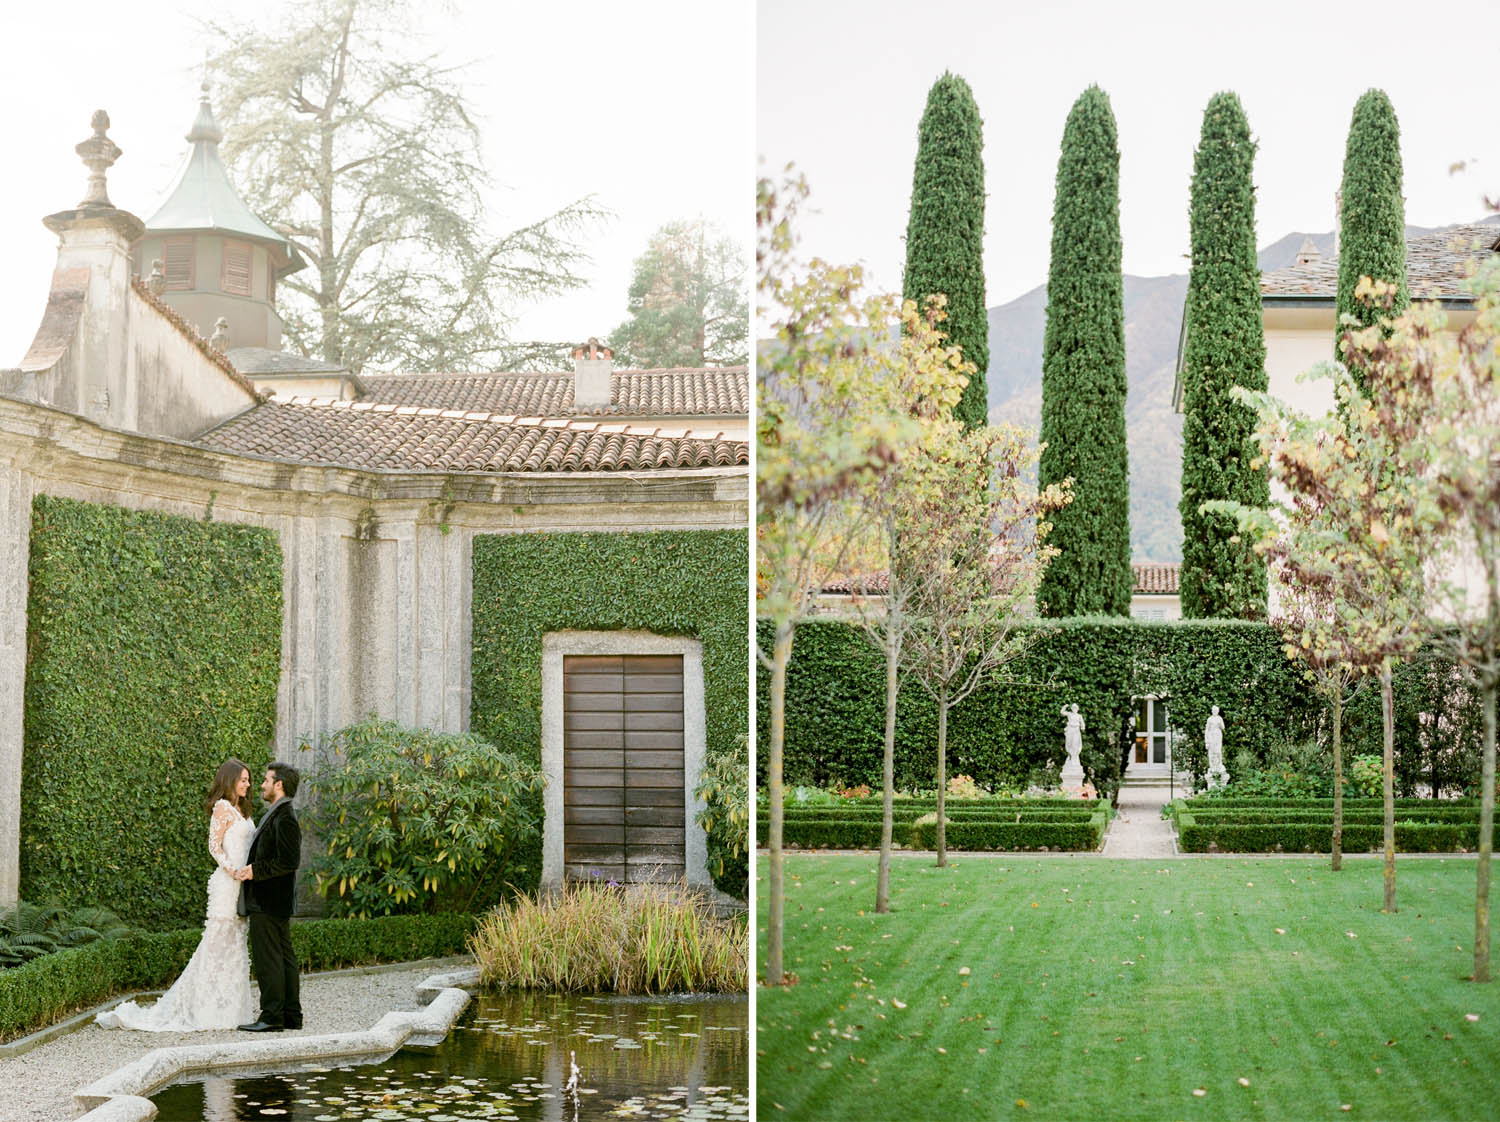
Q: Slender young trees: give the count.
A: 6